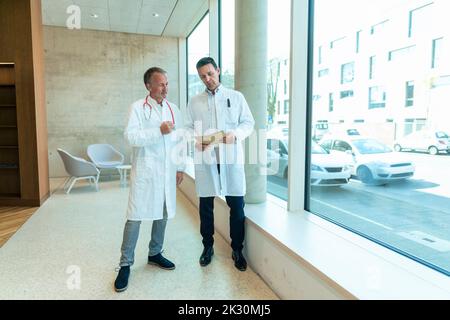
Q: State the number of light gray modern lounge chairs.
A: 2